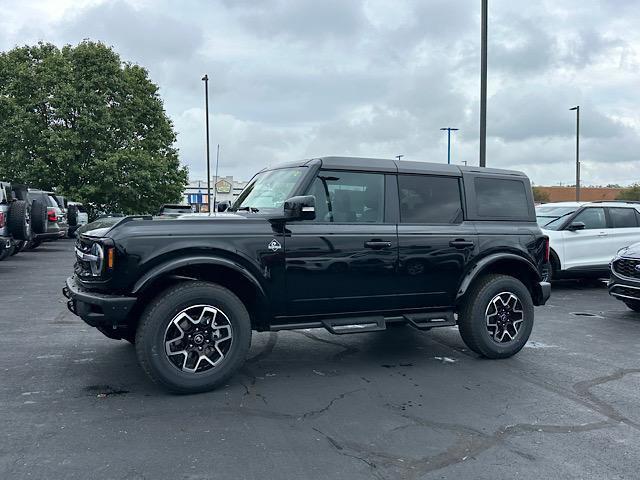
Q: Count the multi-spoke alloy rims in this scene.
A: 2